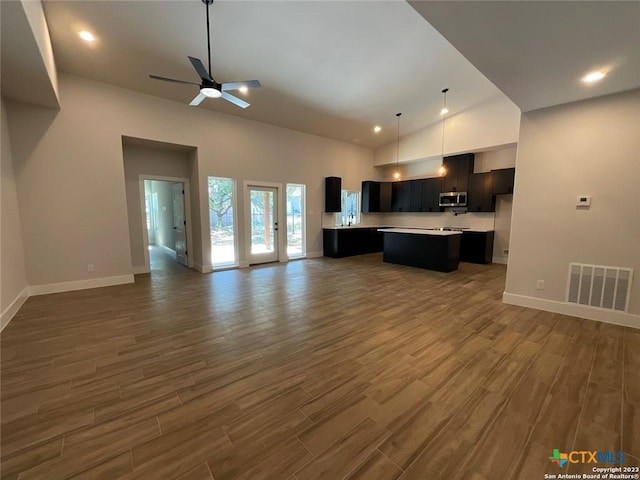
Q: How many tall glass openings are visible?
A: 3